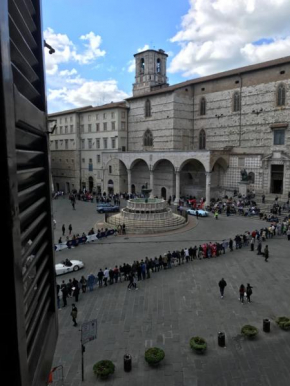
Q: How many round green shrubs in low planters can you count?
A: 5